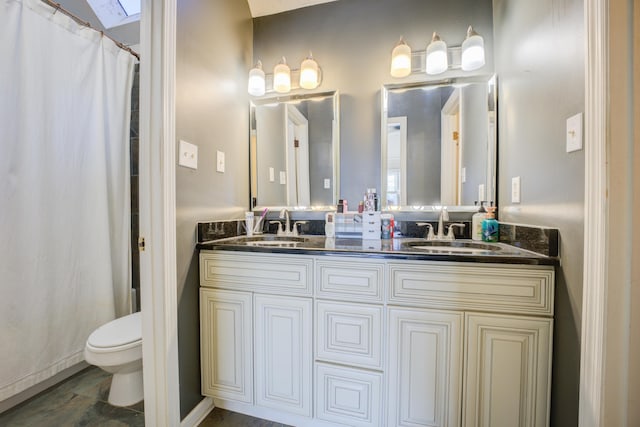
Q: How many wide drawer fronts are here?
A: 2